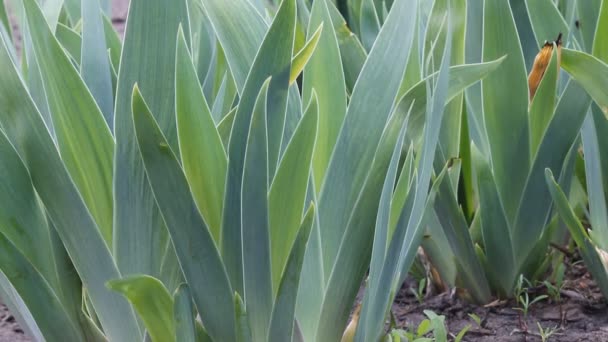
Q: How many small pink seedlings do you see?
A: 0